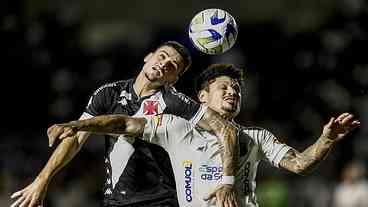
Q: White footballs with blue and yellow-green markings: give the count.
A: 1